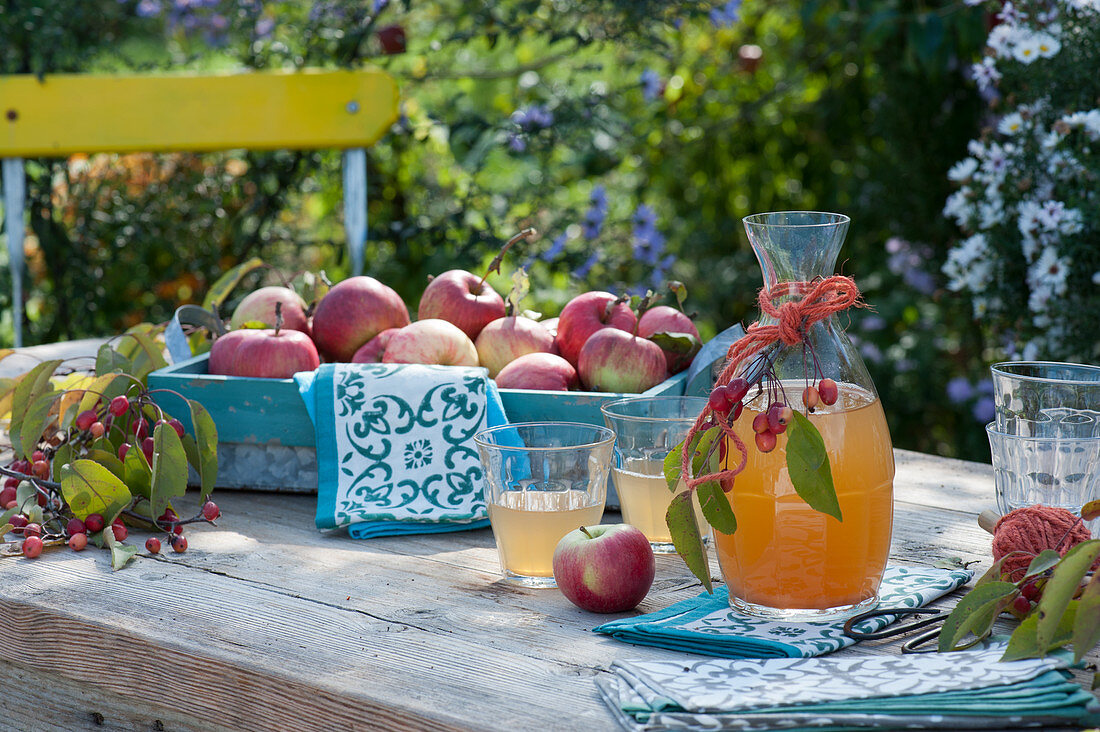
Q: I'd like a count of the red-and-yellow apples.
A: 13